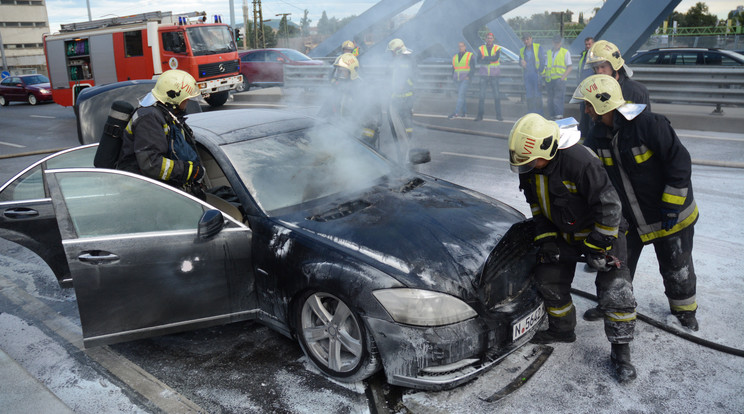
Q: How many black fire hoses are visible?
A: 1